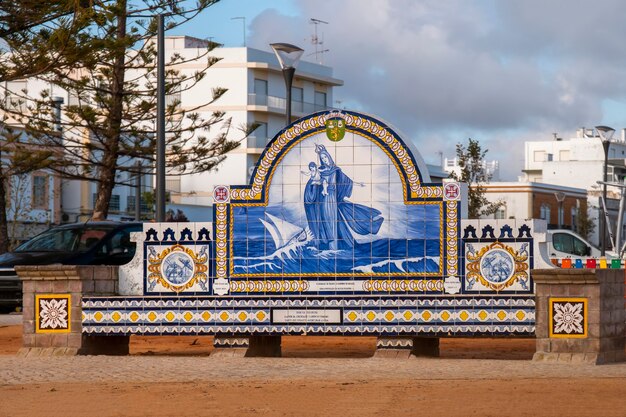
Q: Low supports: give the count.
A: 2